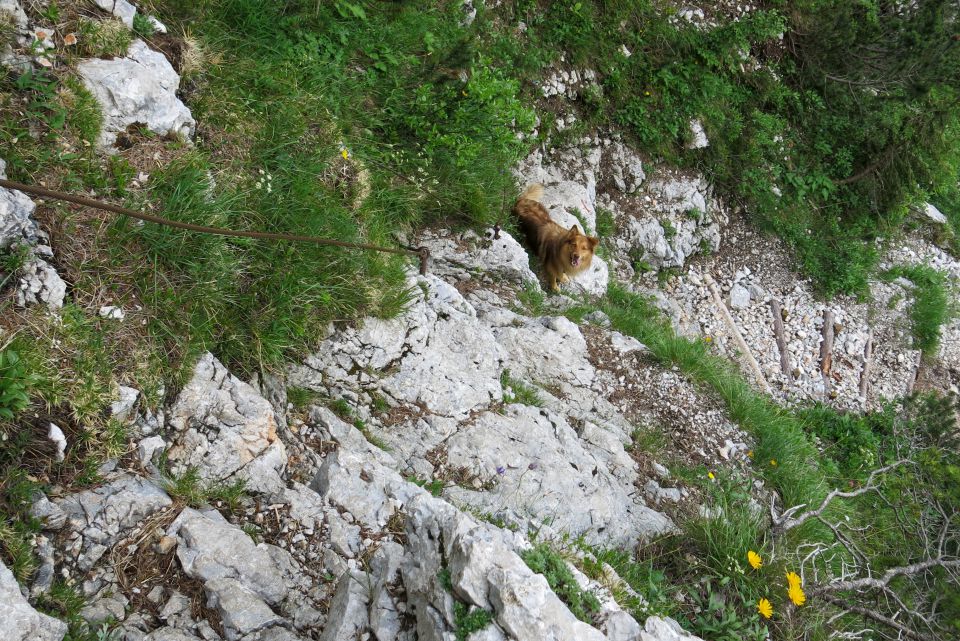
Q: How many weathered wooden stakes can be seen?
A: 5